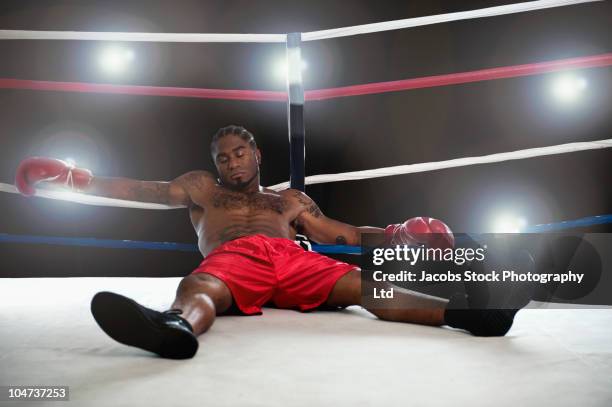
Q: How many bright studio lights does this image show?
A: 5